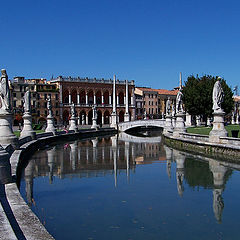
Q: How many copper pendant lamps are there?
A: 0